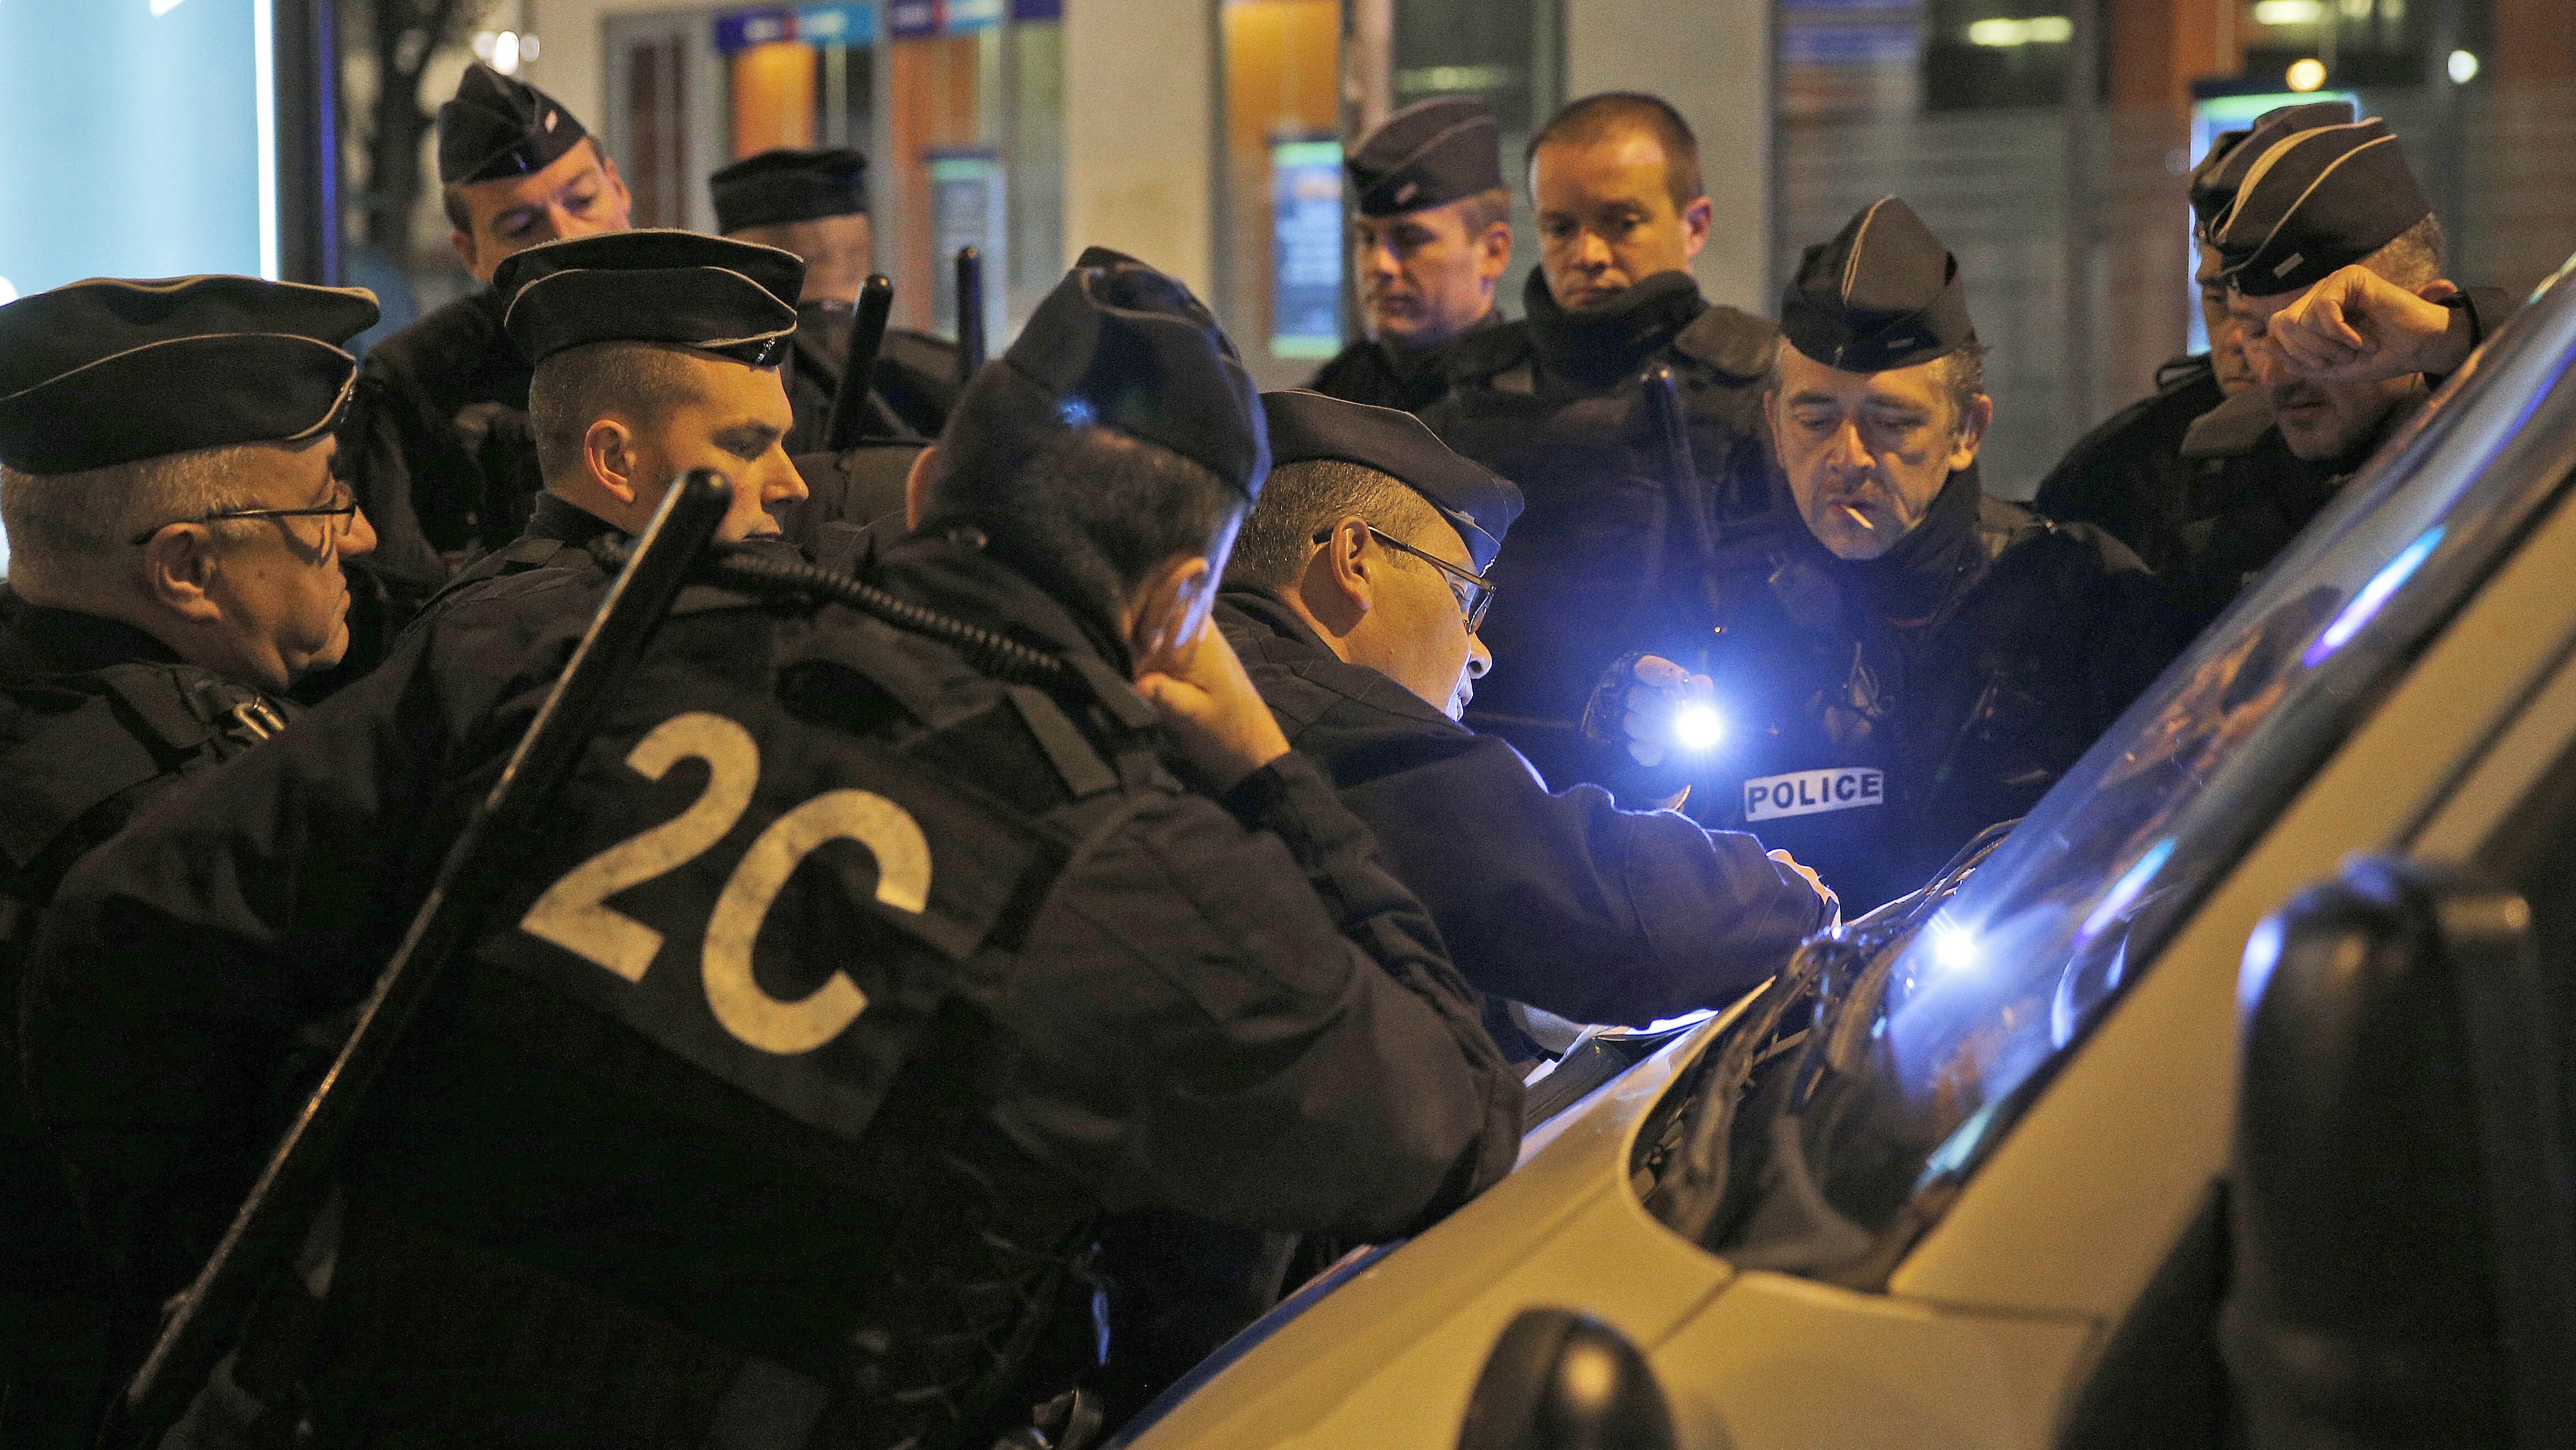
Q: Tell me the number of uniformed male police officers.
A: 11